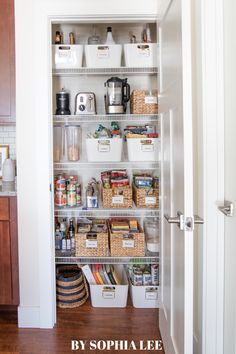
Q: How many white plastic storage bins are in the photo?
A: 7